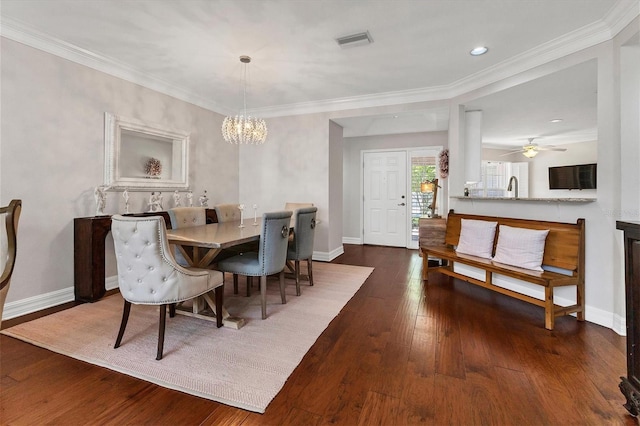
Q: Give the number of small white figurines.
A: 6